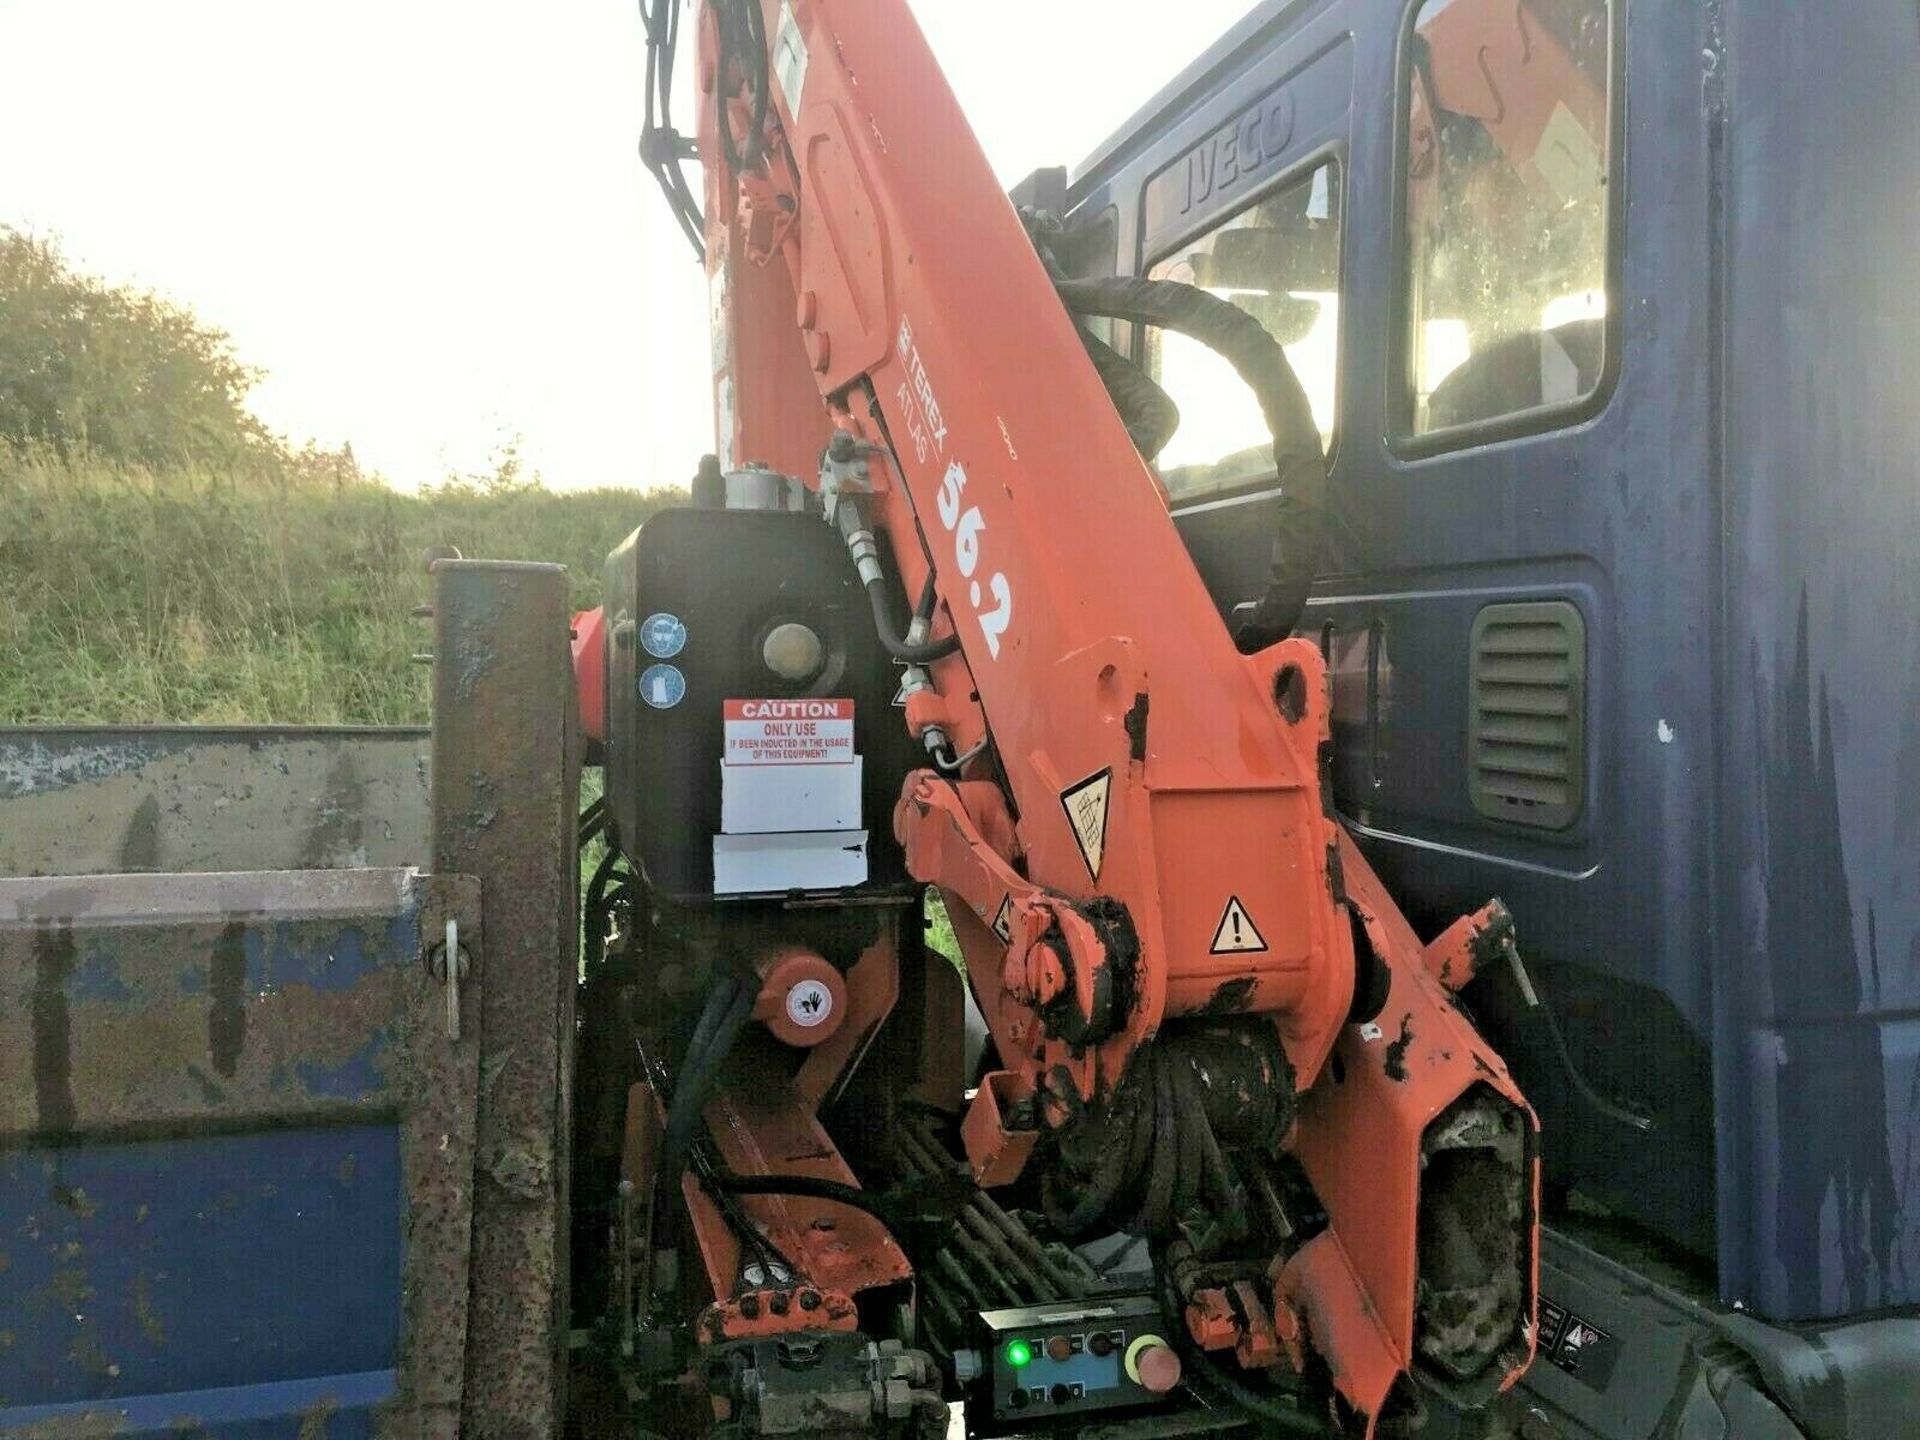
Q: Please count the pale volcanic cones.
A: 0